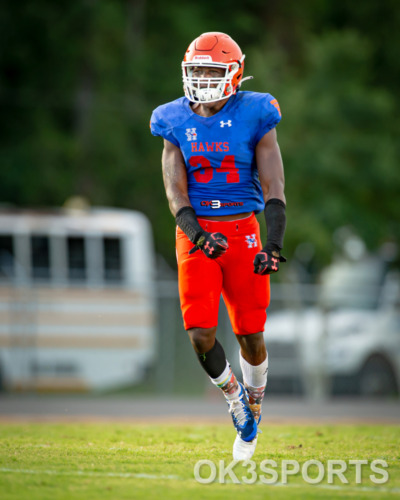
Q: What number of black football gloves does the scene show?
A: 2